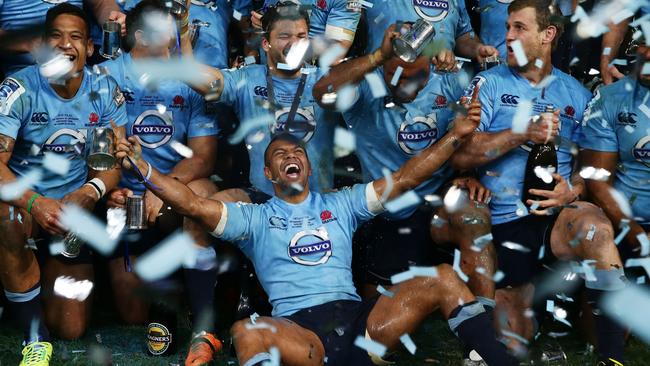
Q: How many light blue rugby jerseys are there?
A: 12